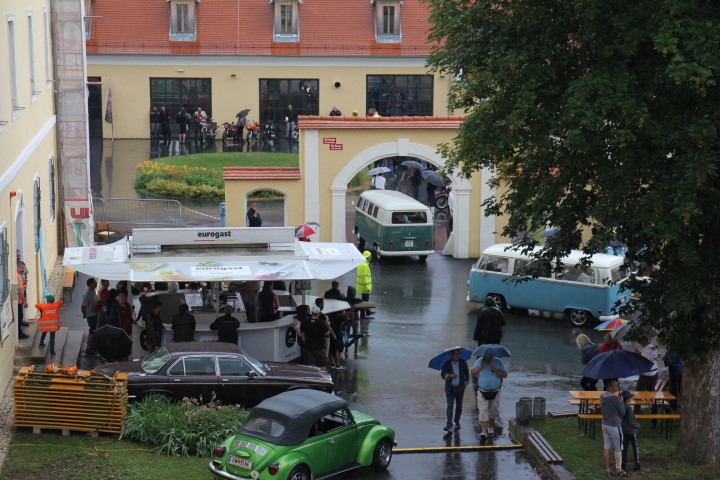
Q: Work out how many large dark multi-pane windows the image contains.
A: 3